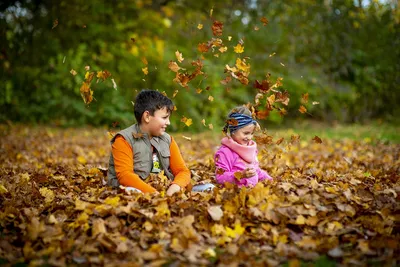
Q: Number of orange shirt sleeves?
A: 2